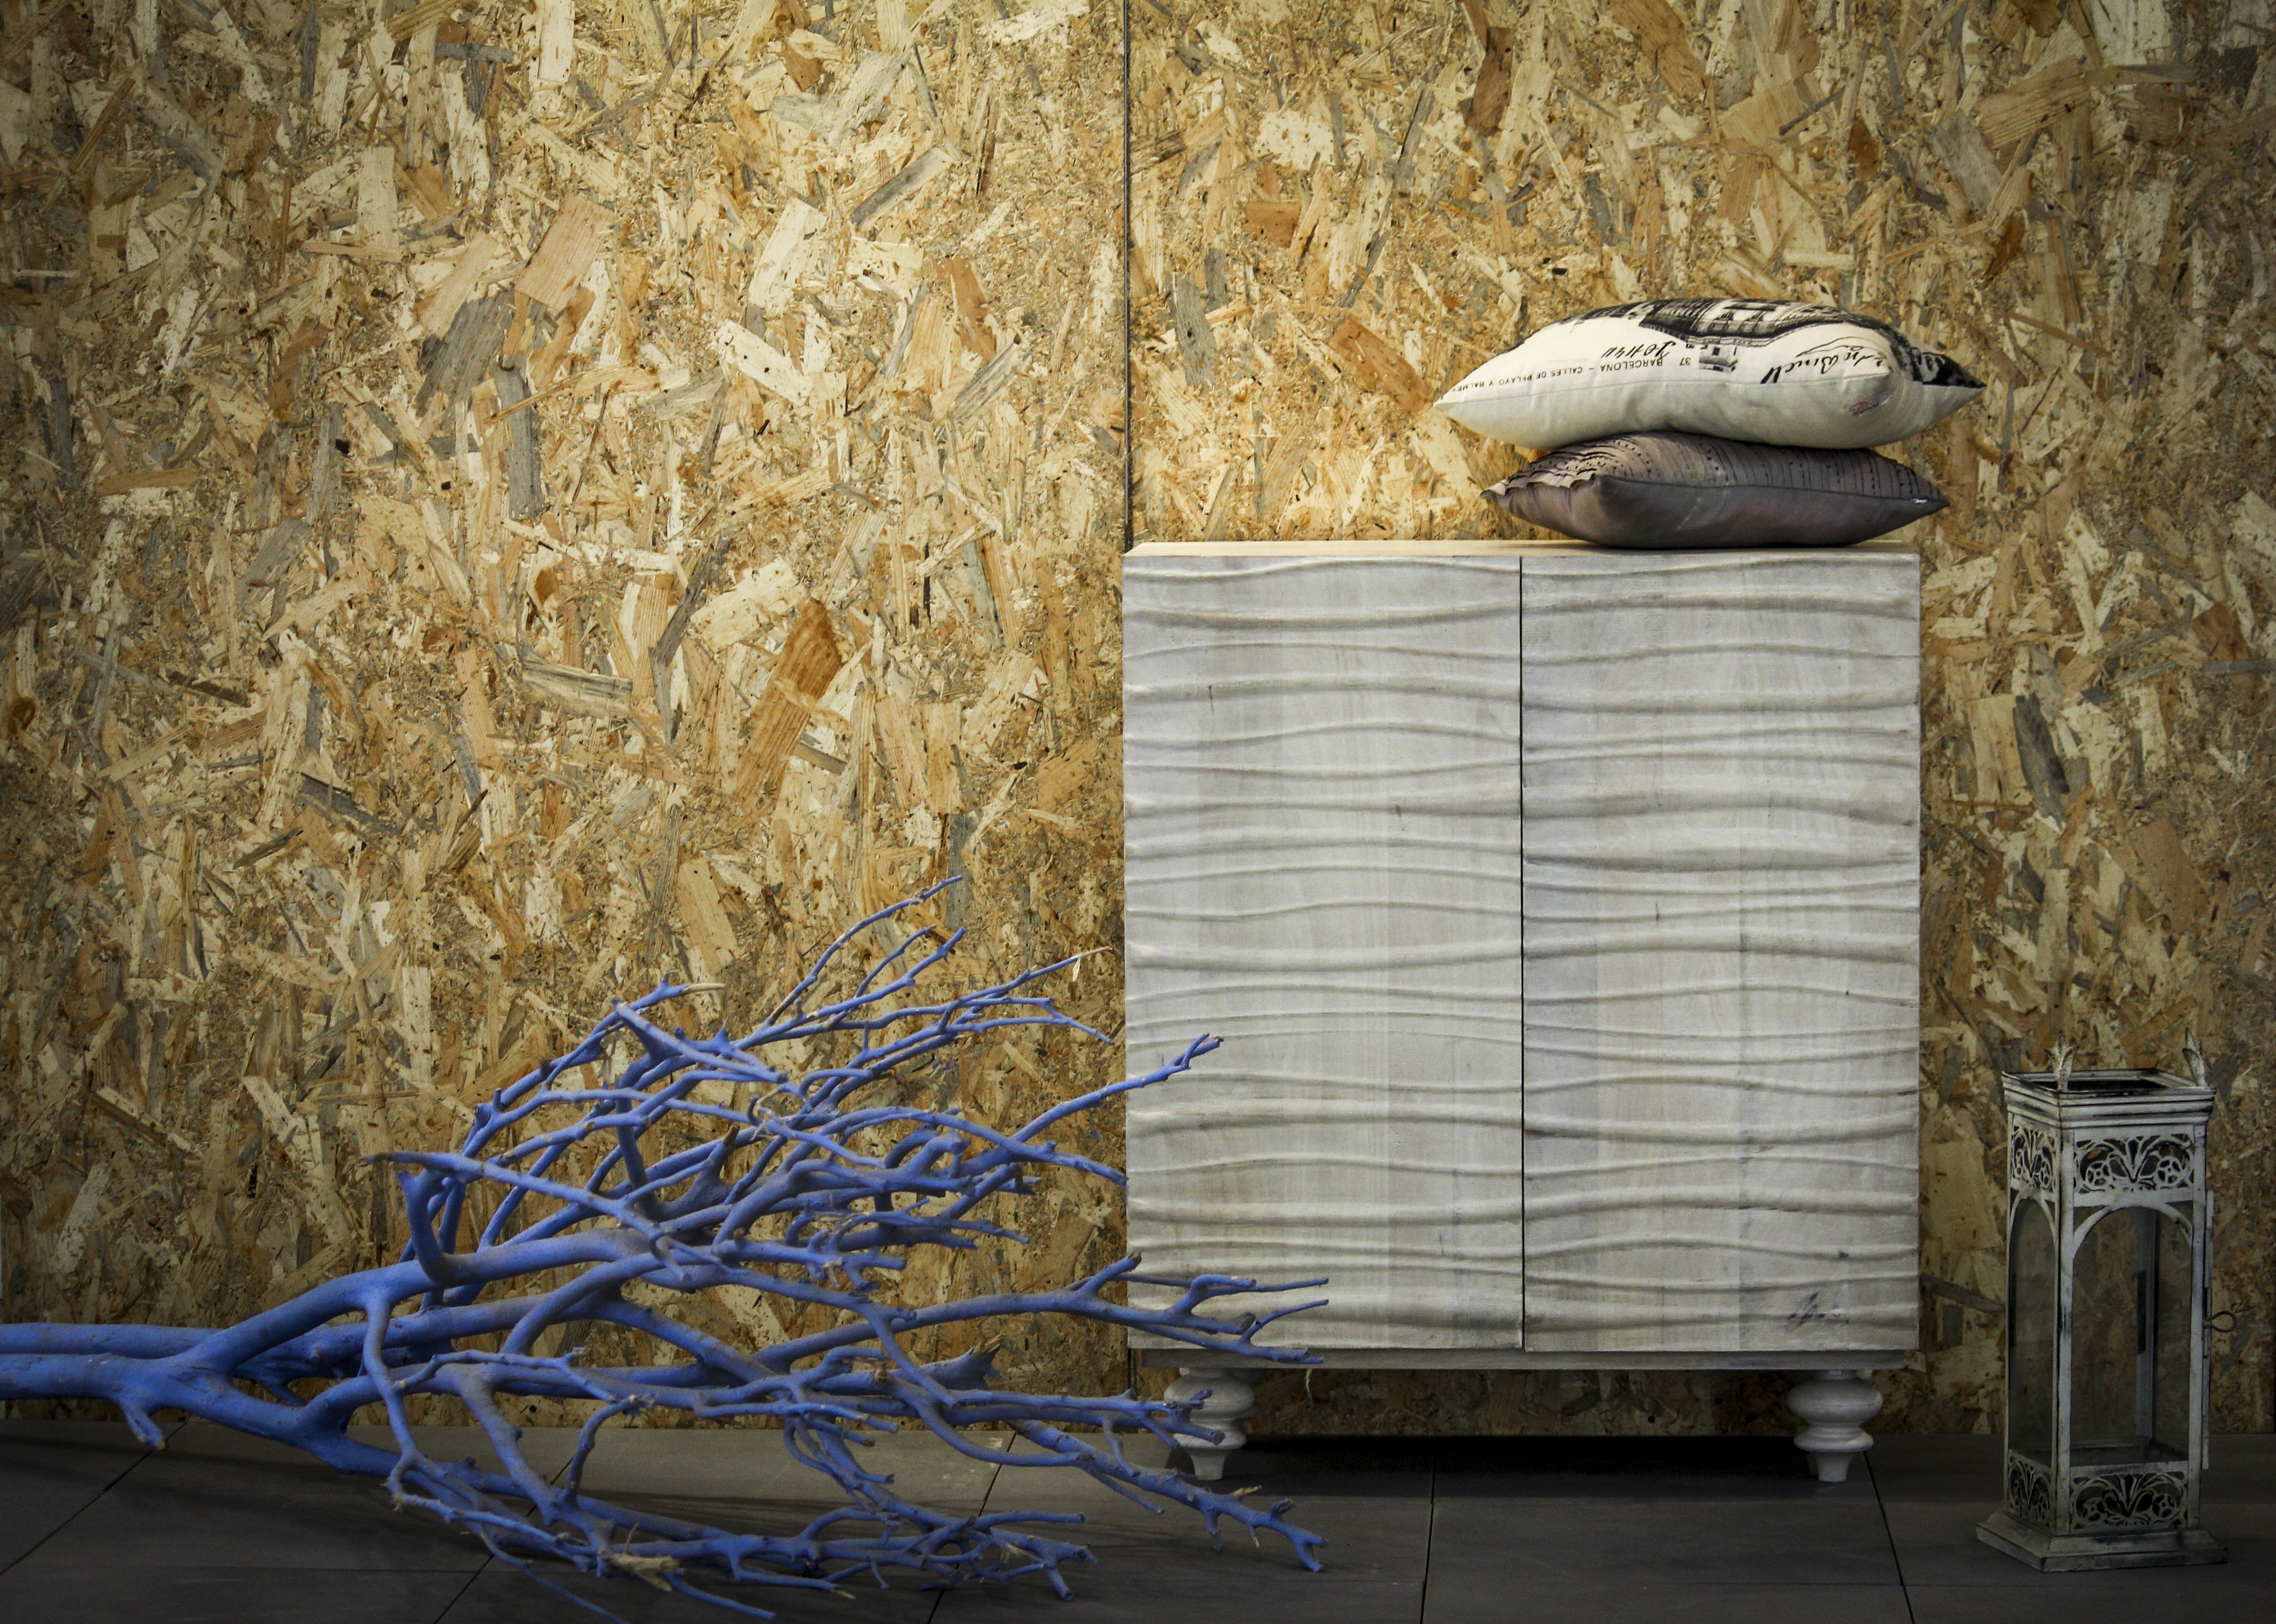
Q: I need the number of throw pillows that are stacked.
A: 2